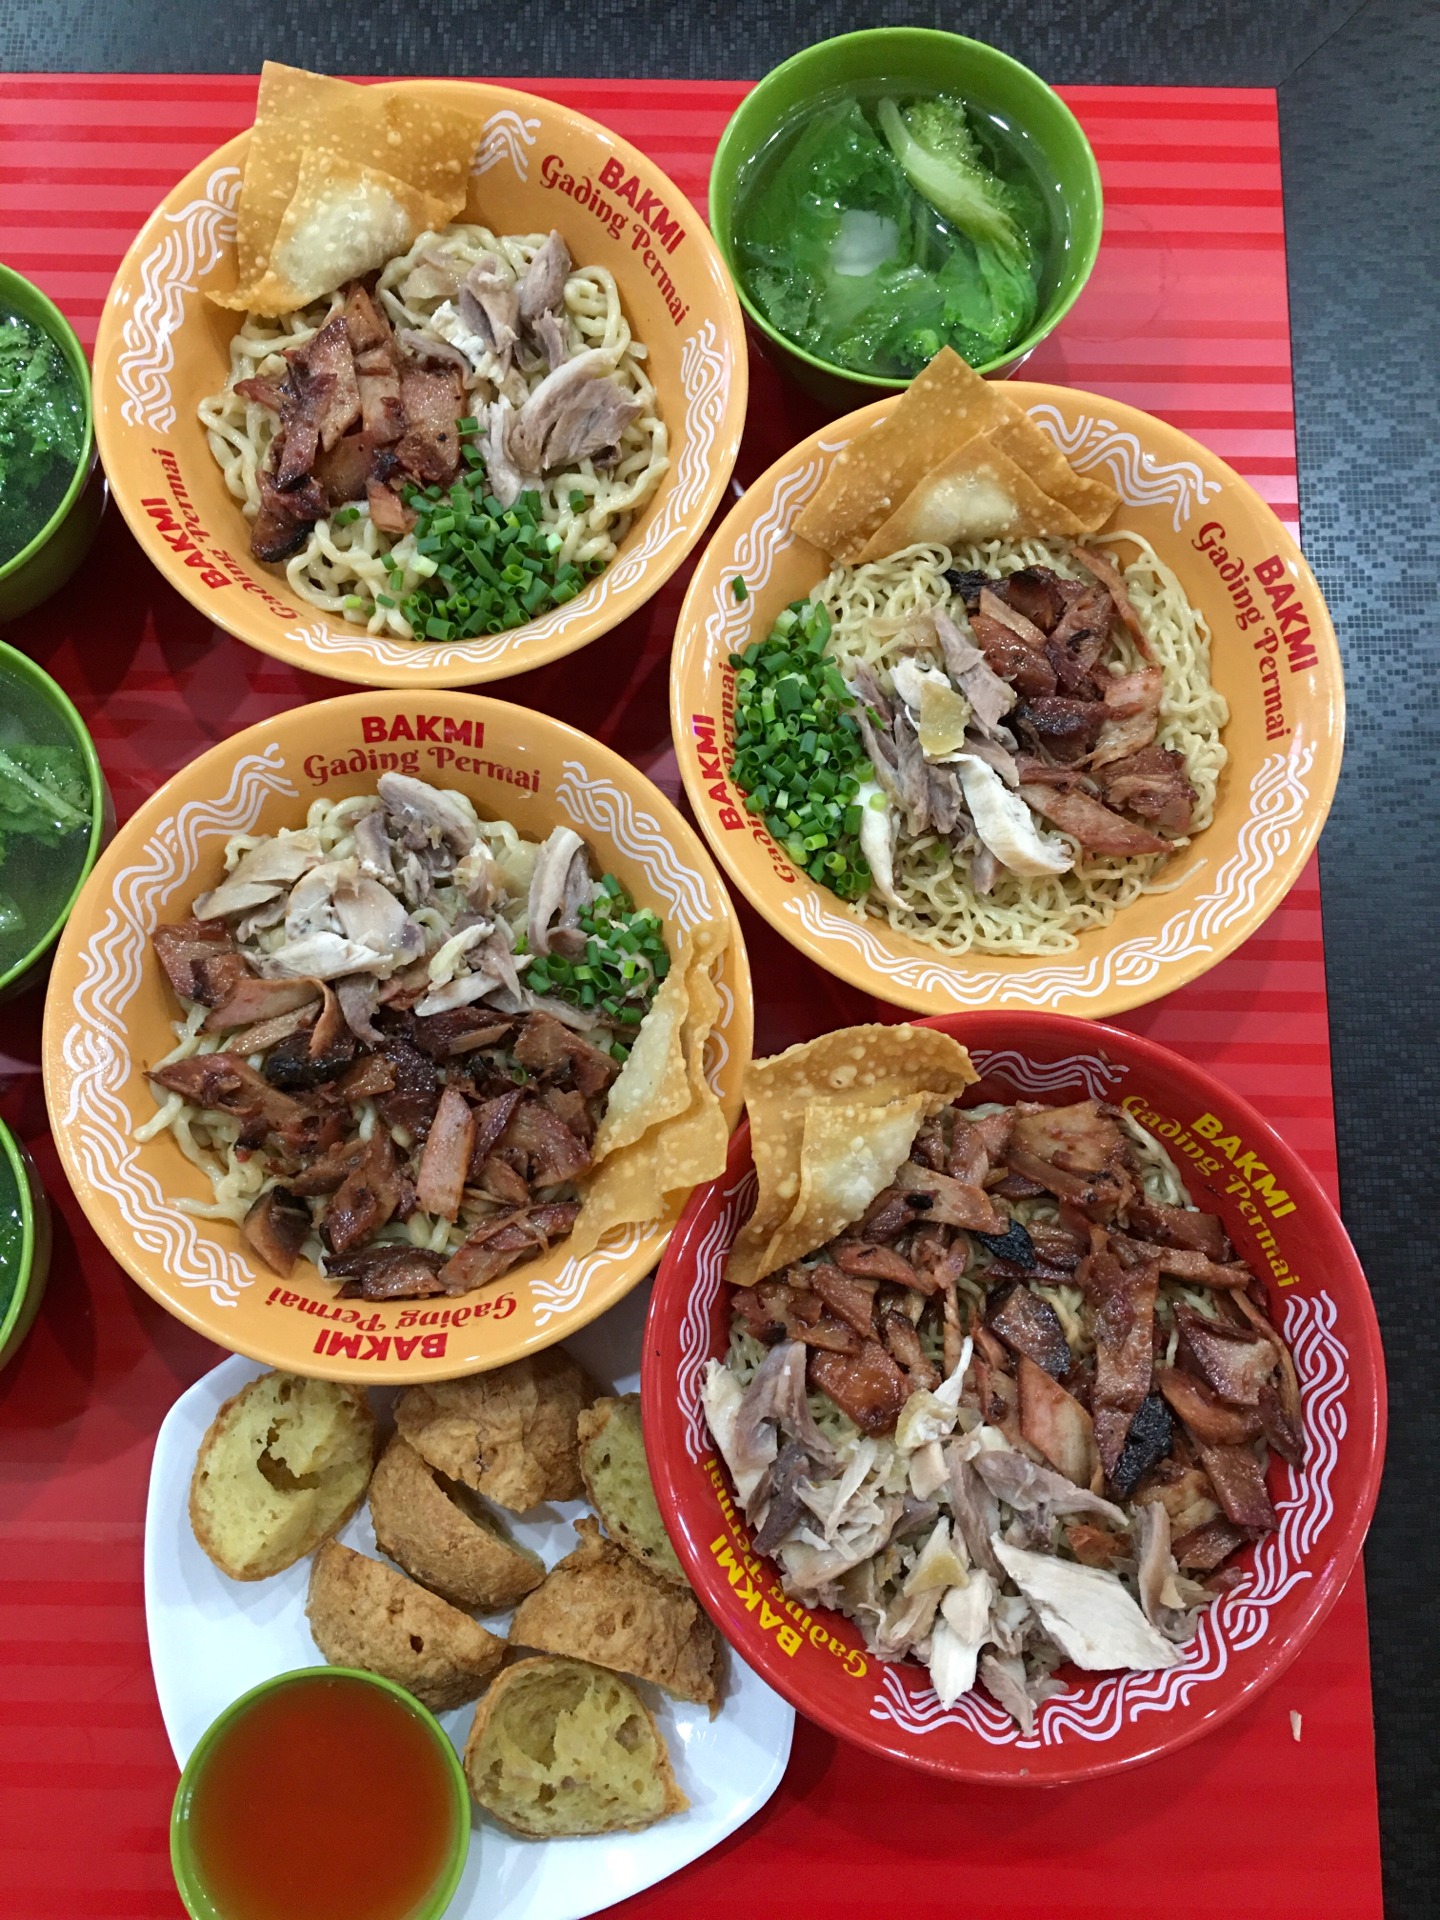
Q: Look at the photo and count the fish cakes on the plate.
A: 7